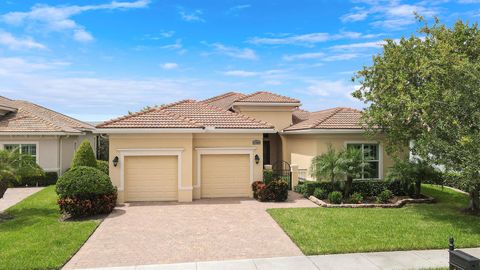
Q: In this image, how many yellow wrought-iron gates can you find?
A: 0